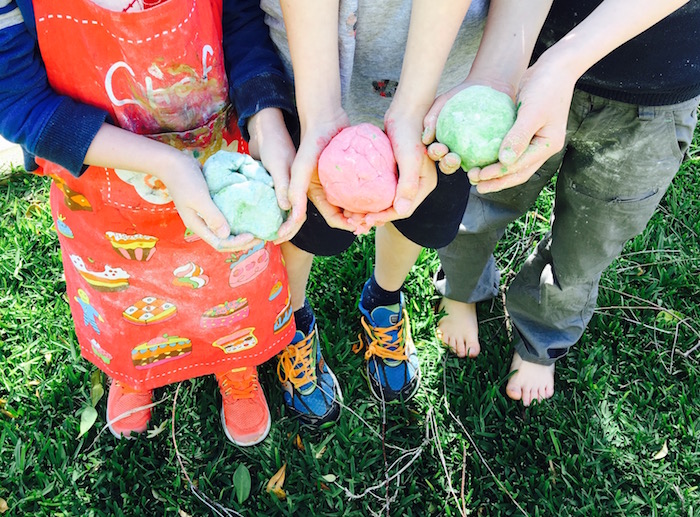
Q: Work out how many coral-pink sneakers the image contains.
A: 2